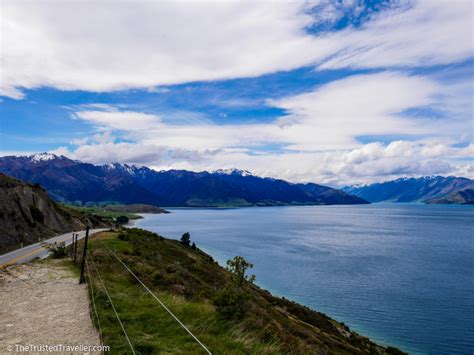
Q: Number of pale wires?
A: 3